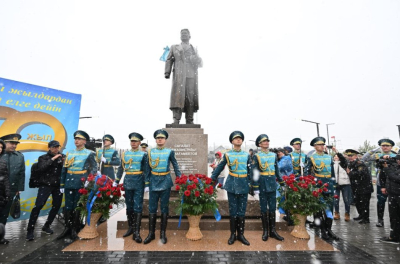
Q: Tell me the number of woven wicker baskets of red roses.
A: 3